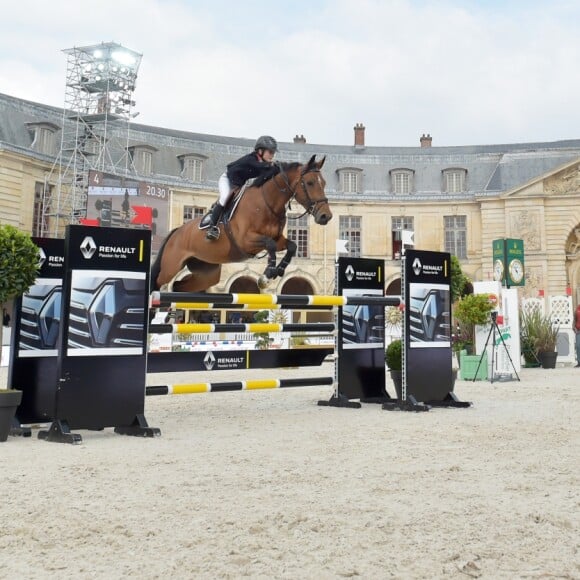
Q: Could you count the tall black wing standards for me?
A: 4